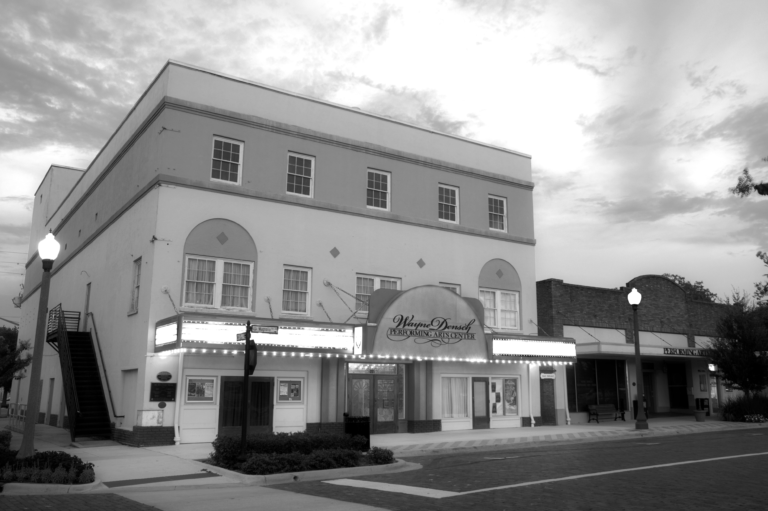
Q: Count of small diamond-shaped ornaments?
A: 4